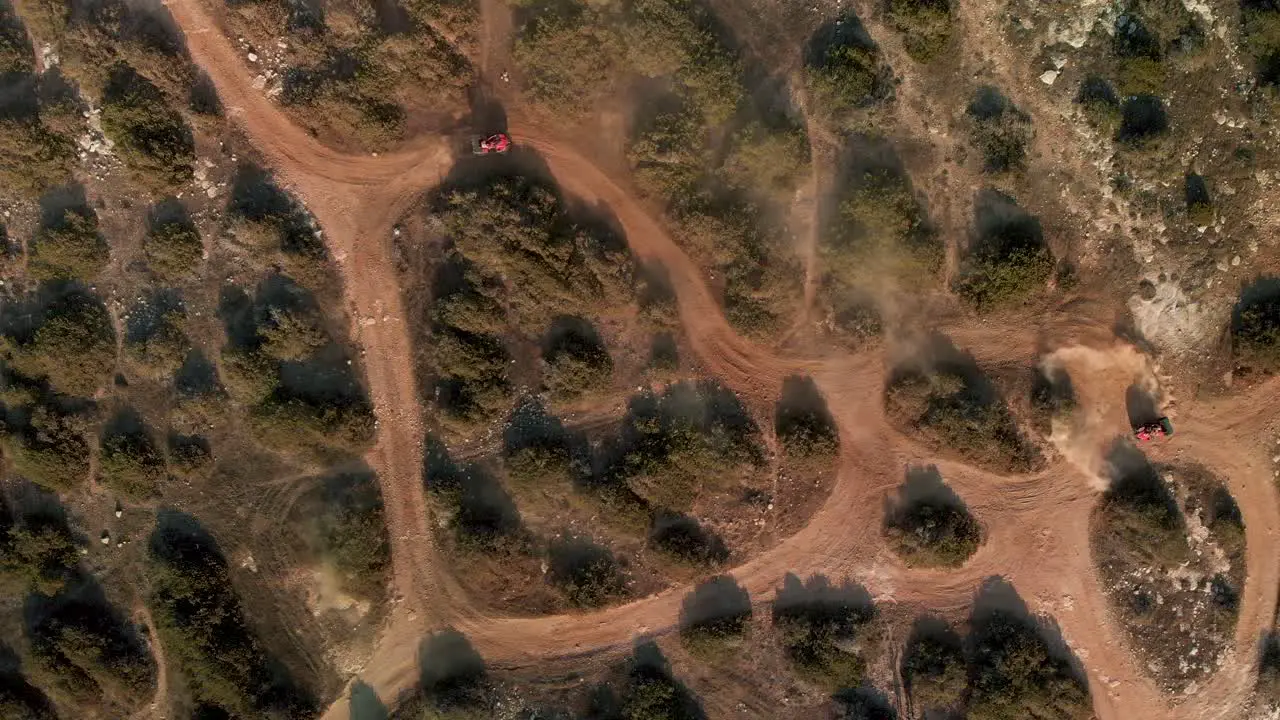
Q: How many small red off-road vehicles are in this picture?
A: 2